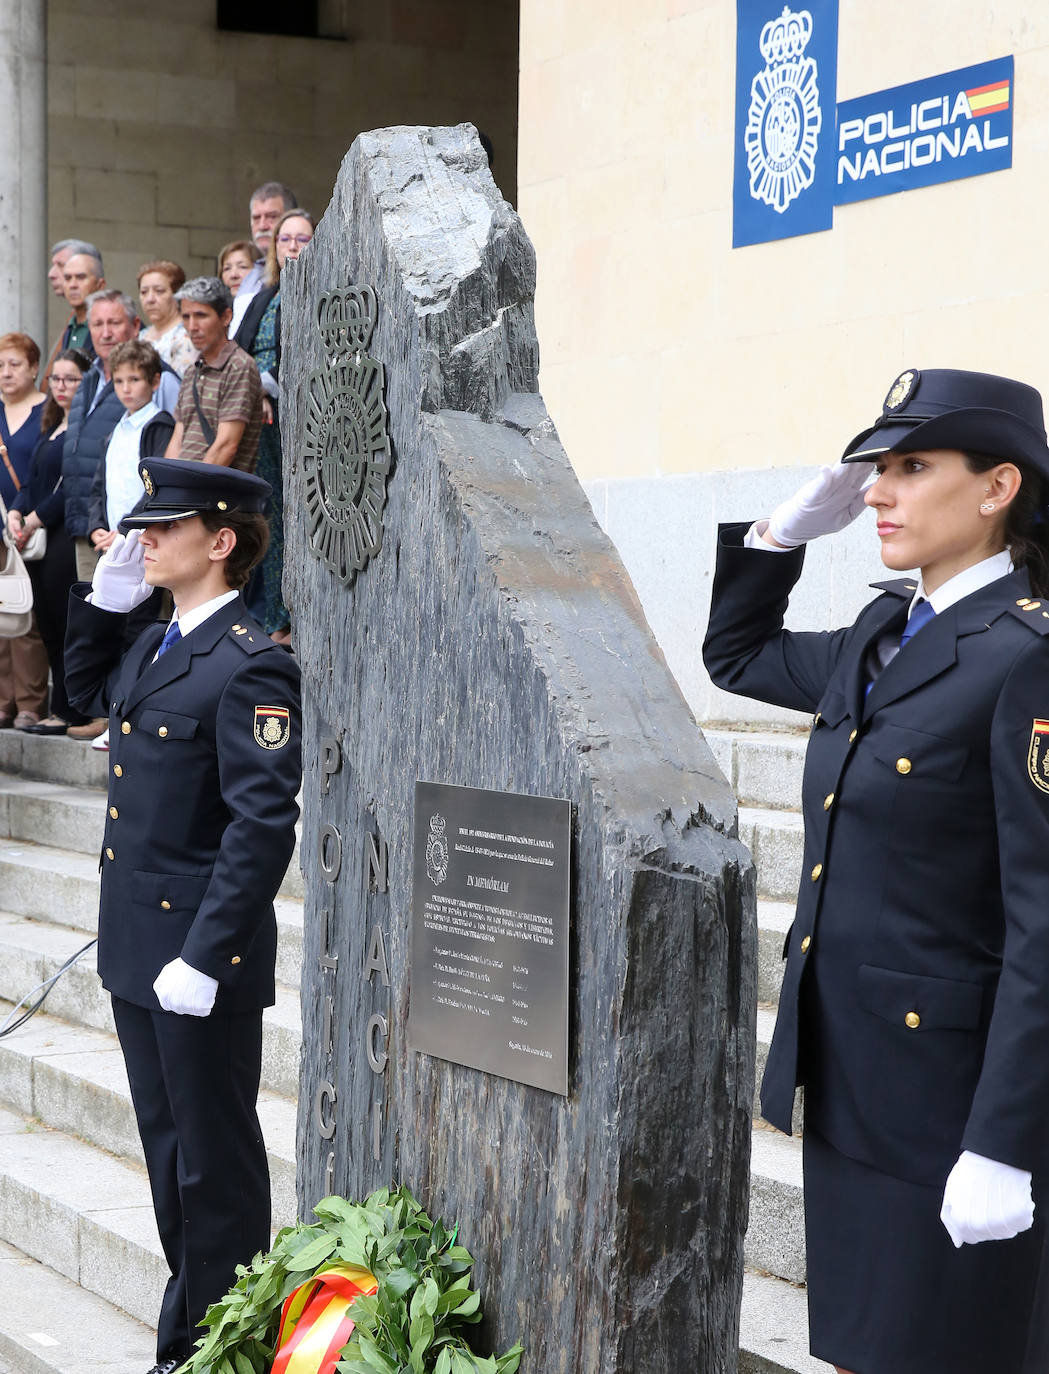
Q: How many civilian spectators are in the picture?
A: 11